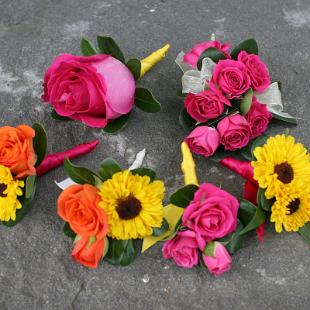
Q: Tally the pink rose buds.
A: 11